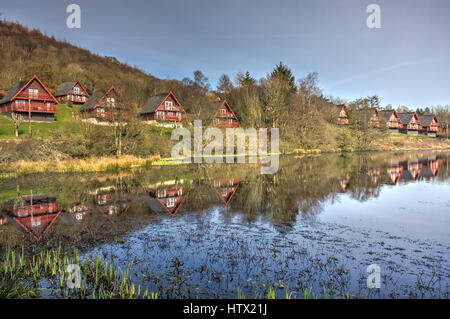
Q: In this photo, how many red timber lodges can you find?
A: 10